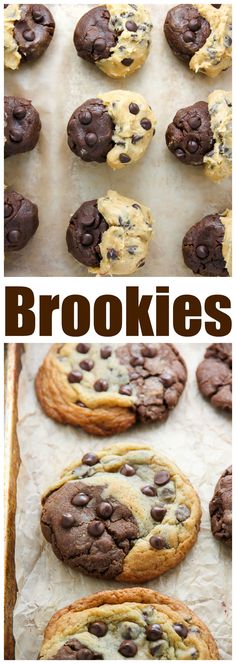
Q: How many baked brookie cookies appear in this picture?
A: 5